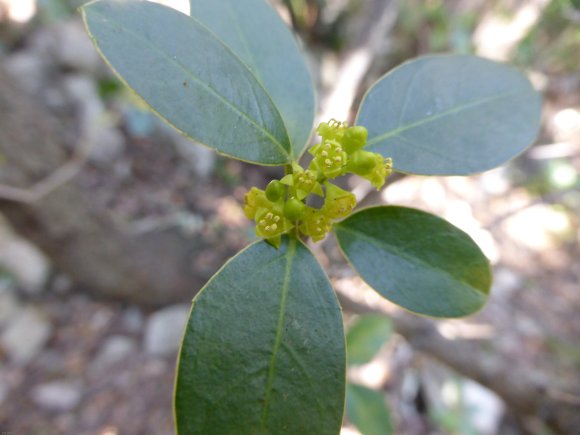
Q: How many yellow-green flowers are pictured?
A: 8